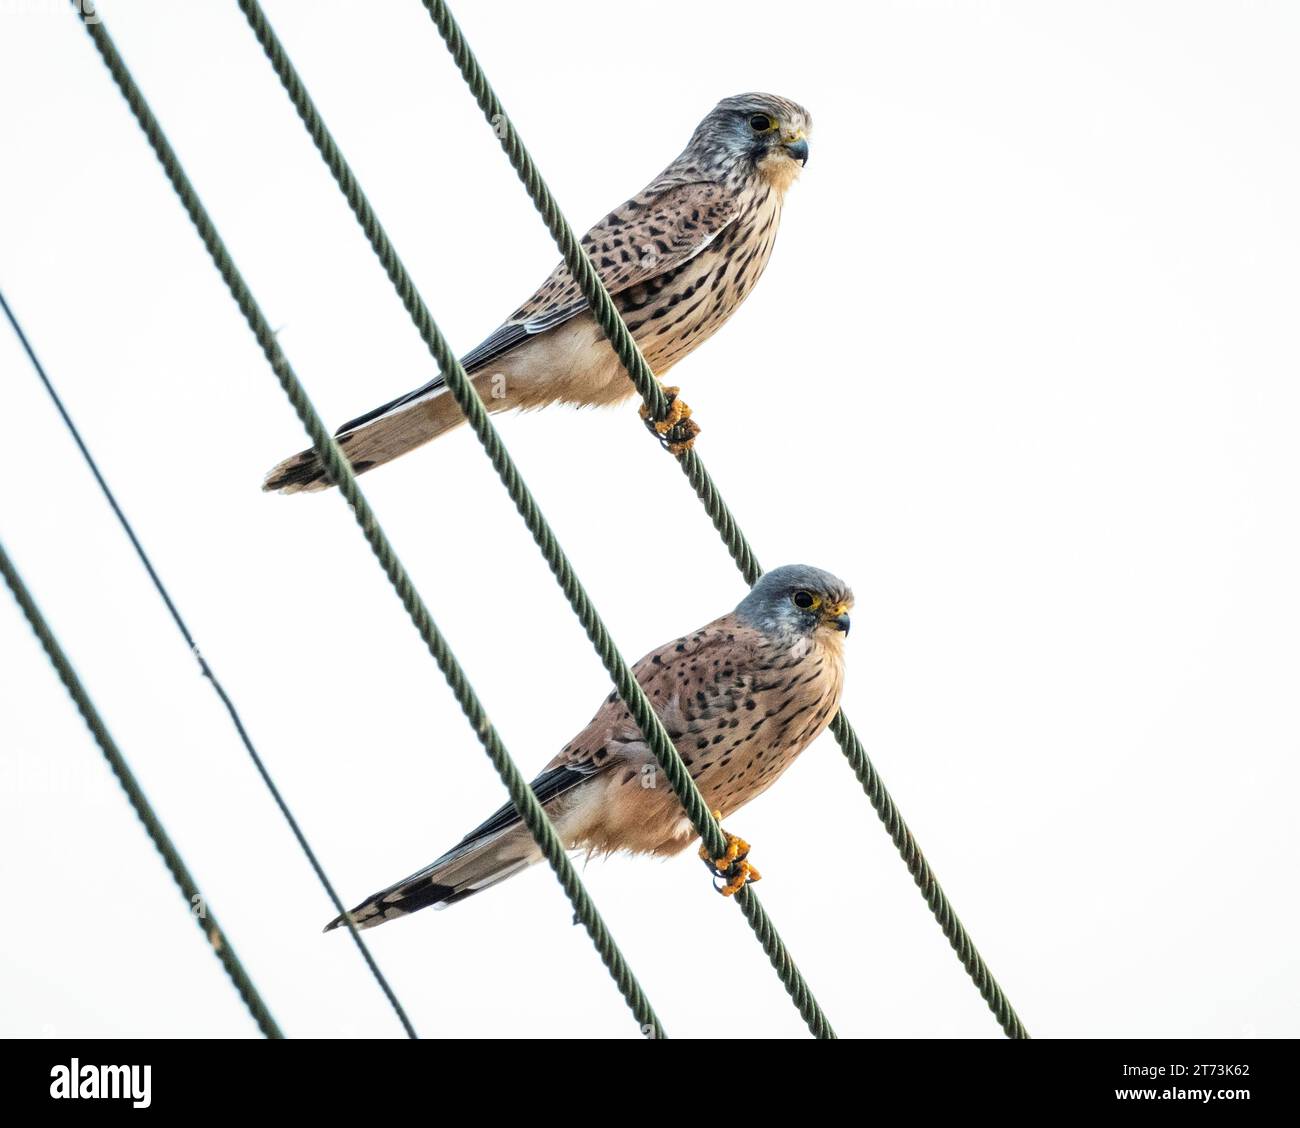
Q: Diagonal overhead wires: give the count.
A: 5